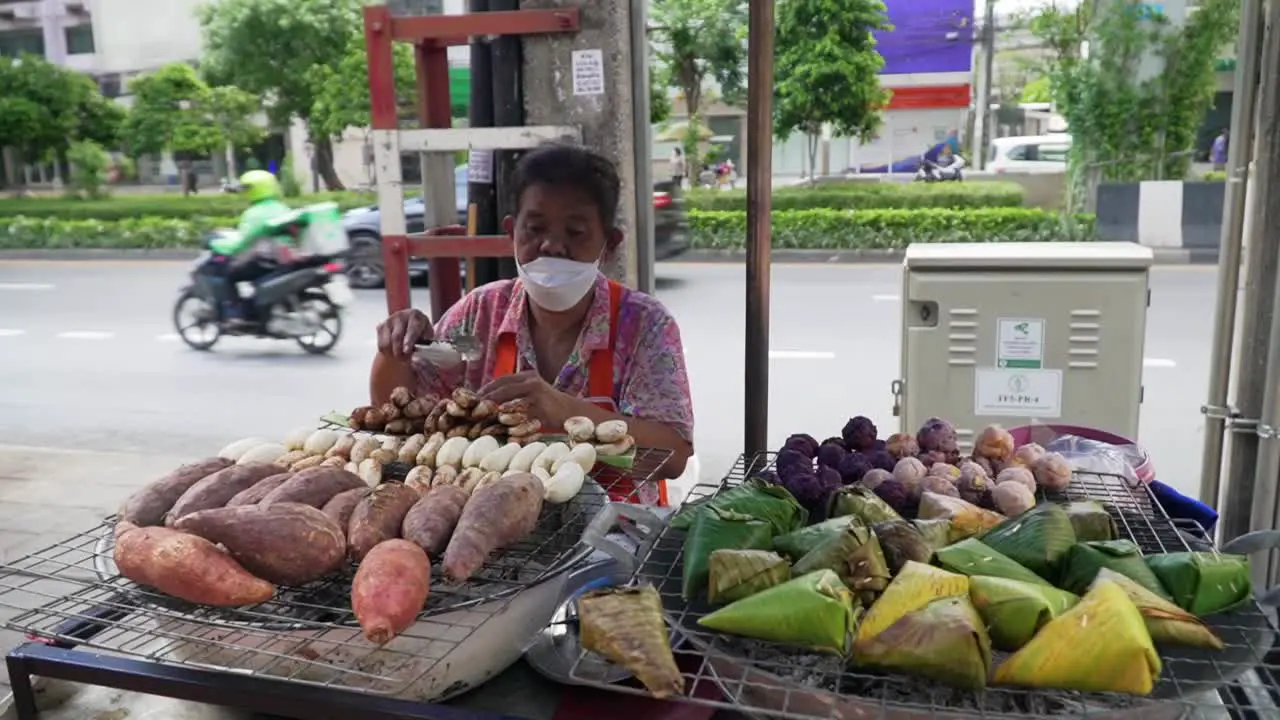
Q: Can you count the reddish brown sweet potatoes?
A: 11